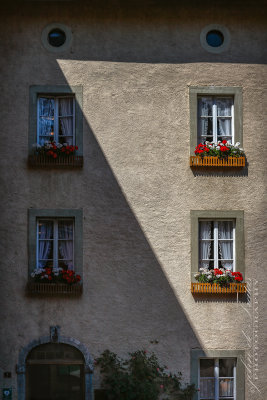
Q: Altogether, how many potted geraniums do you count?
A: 4